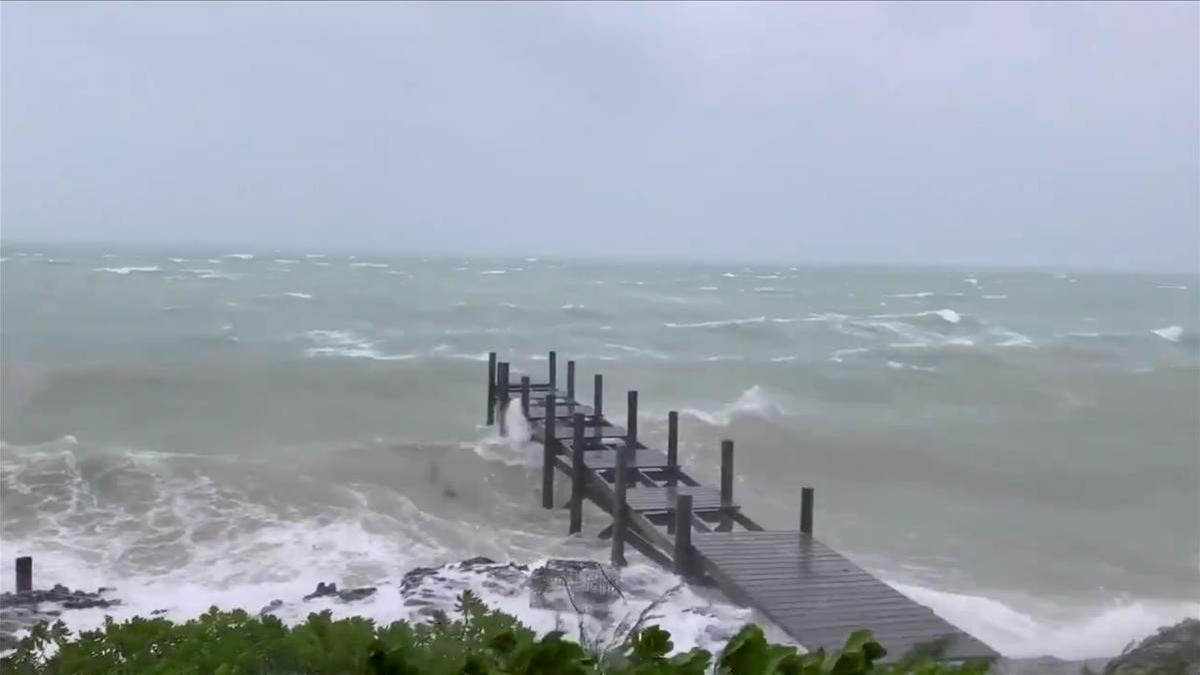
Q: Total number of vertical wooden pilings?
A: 15